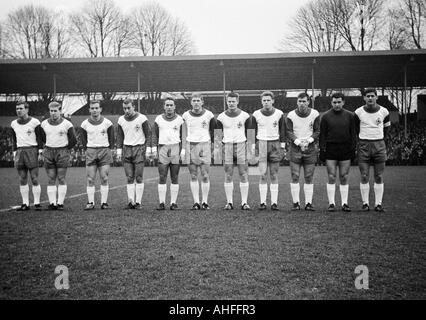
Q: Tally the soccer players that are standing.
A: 11